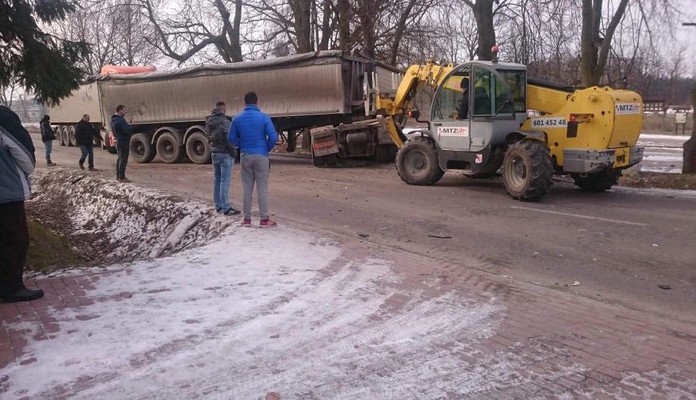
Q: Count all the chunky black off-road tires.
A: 3